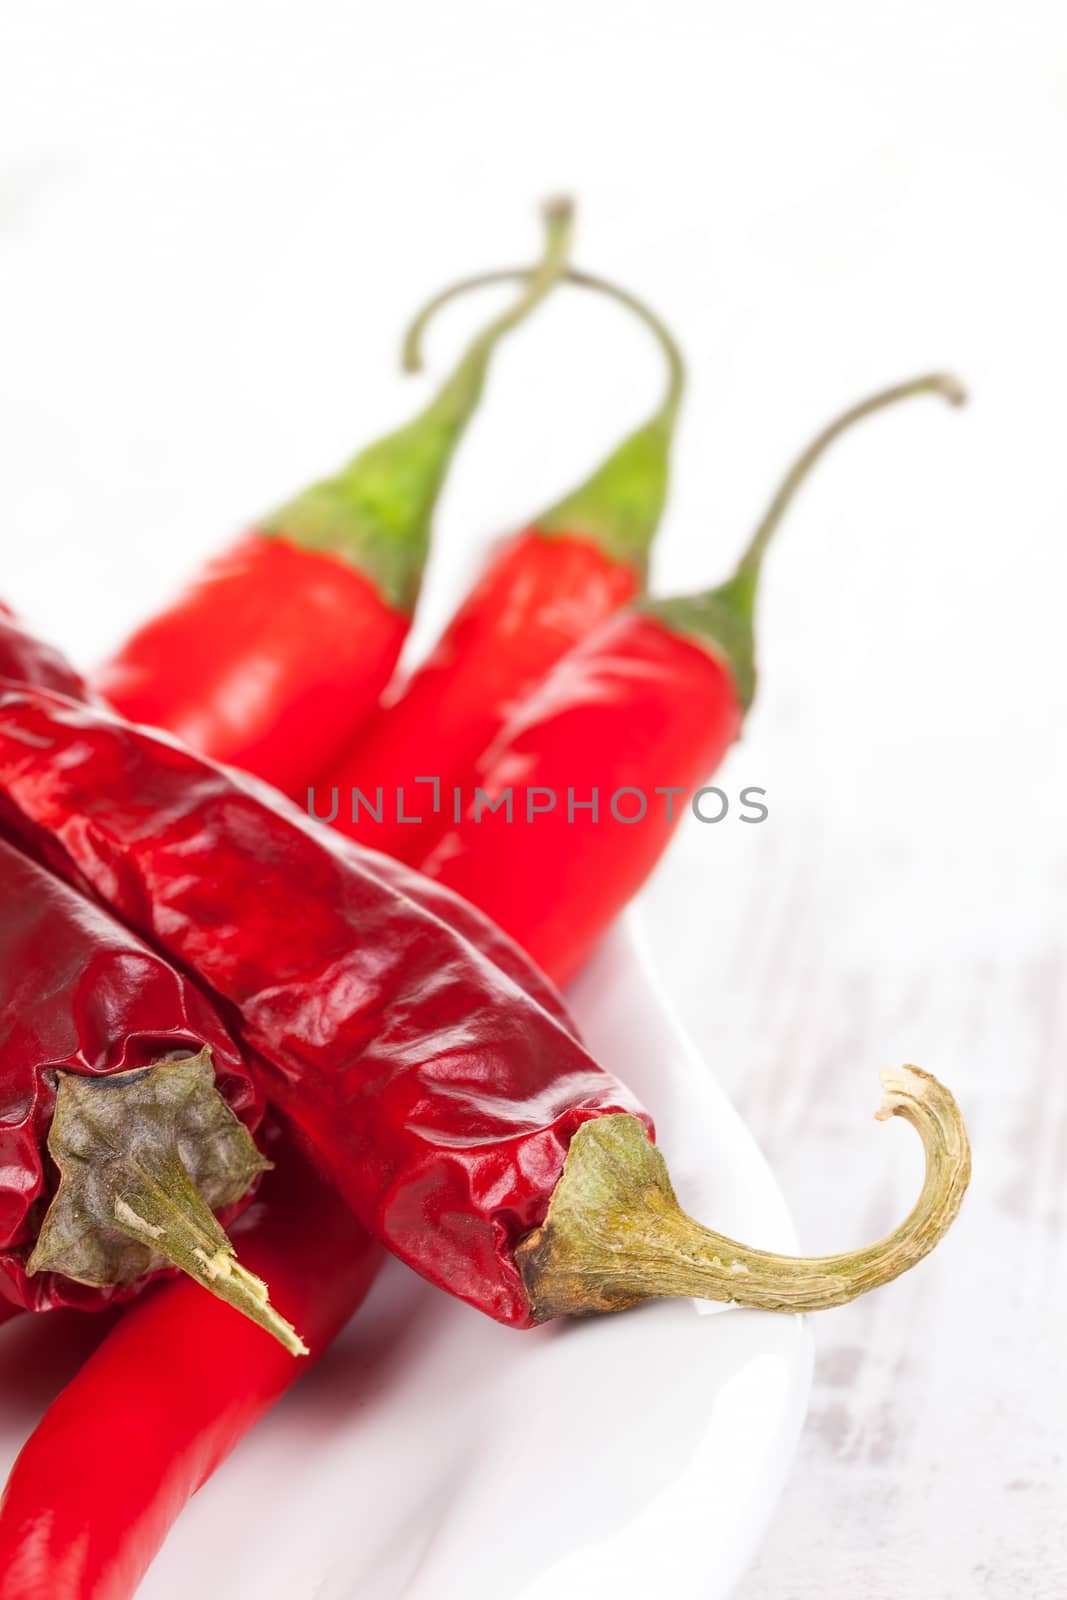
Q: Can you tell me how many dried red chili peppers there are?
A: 2